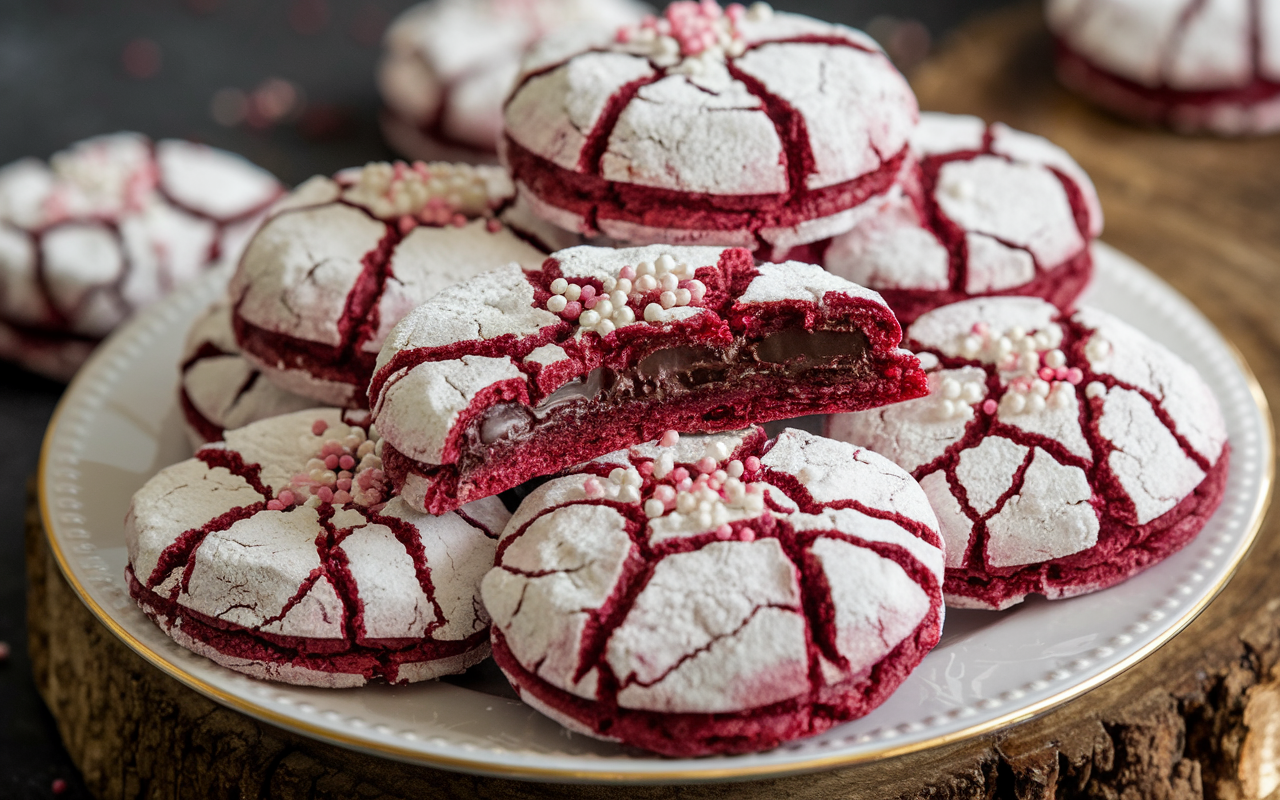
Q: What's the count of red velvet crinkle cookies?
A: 11